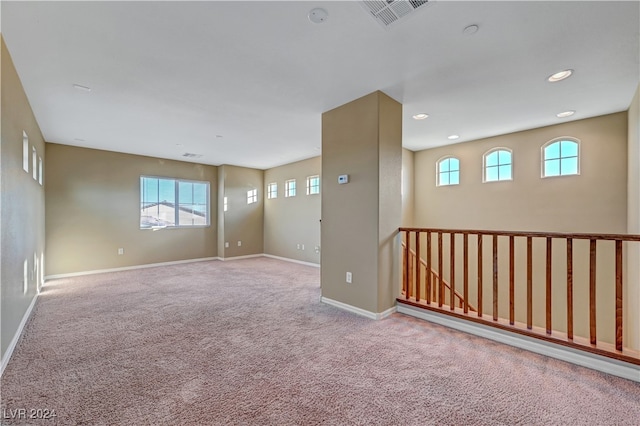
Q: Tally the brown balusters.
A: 14